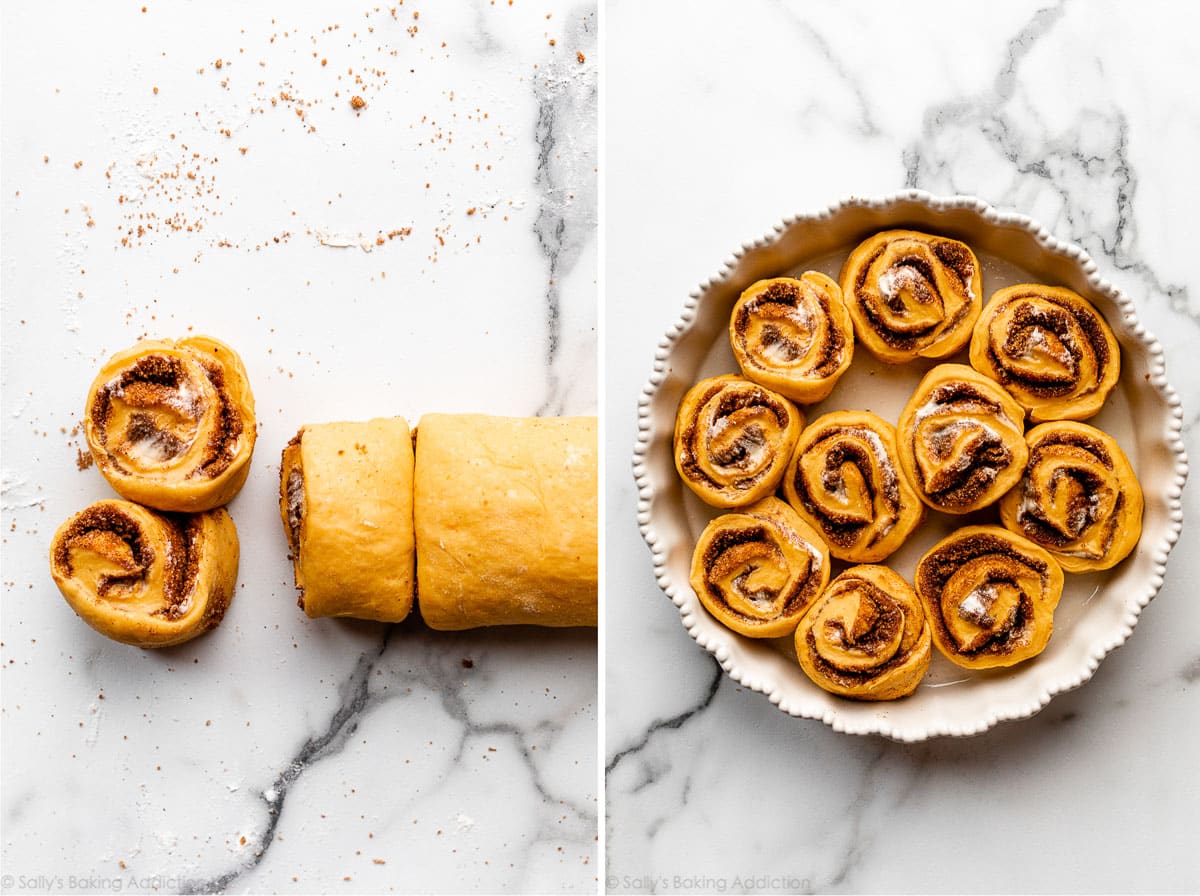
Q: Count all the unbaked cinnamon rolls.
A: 13